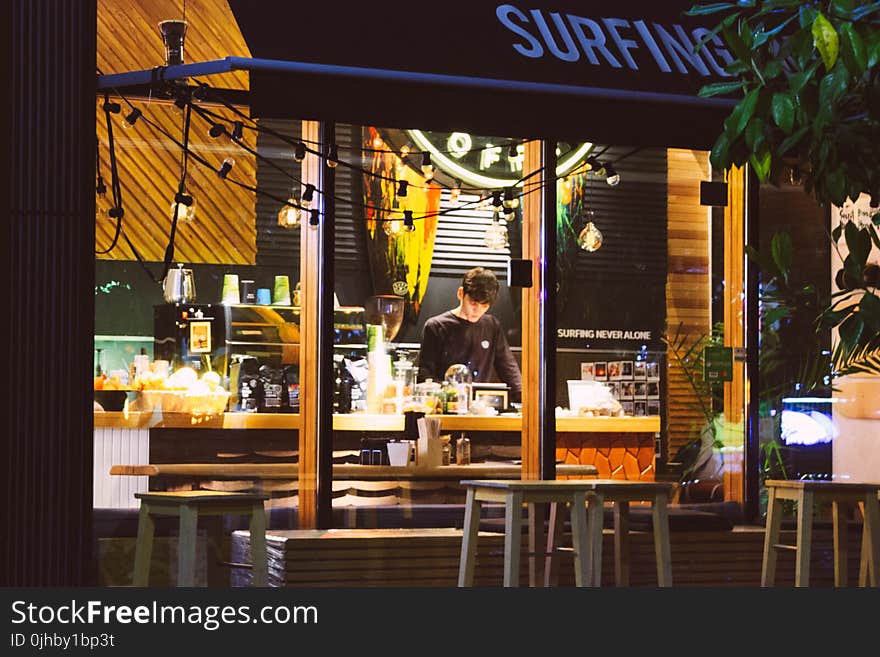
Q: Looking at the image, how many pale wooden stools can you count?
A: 4